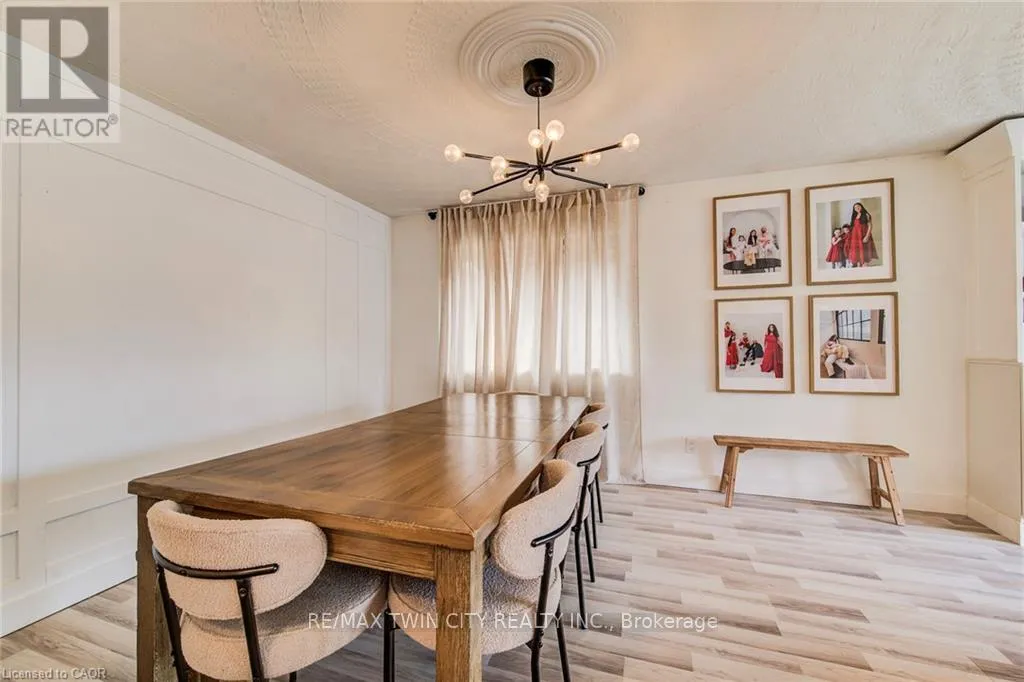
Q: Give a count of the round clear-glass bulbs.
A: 10